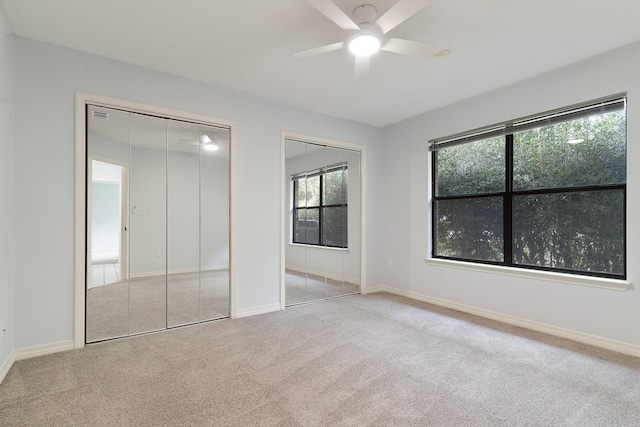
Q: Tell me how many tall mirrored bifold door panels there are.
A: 8